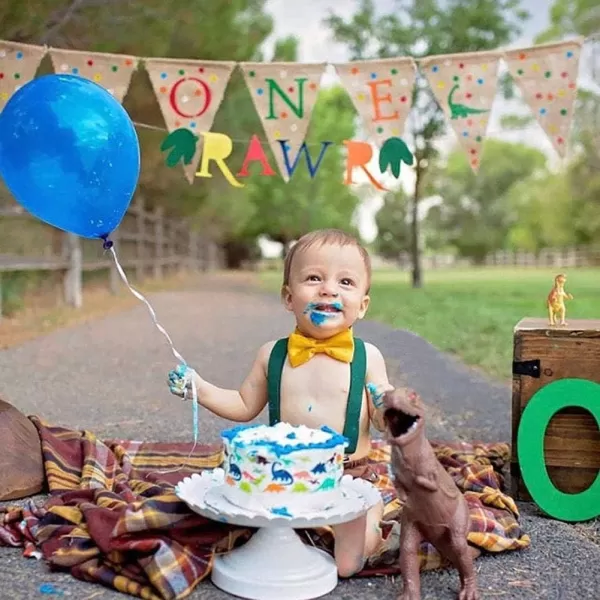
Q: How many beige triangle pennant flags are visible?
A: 7